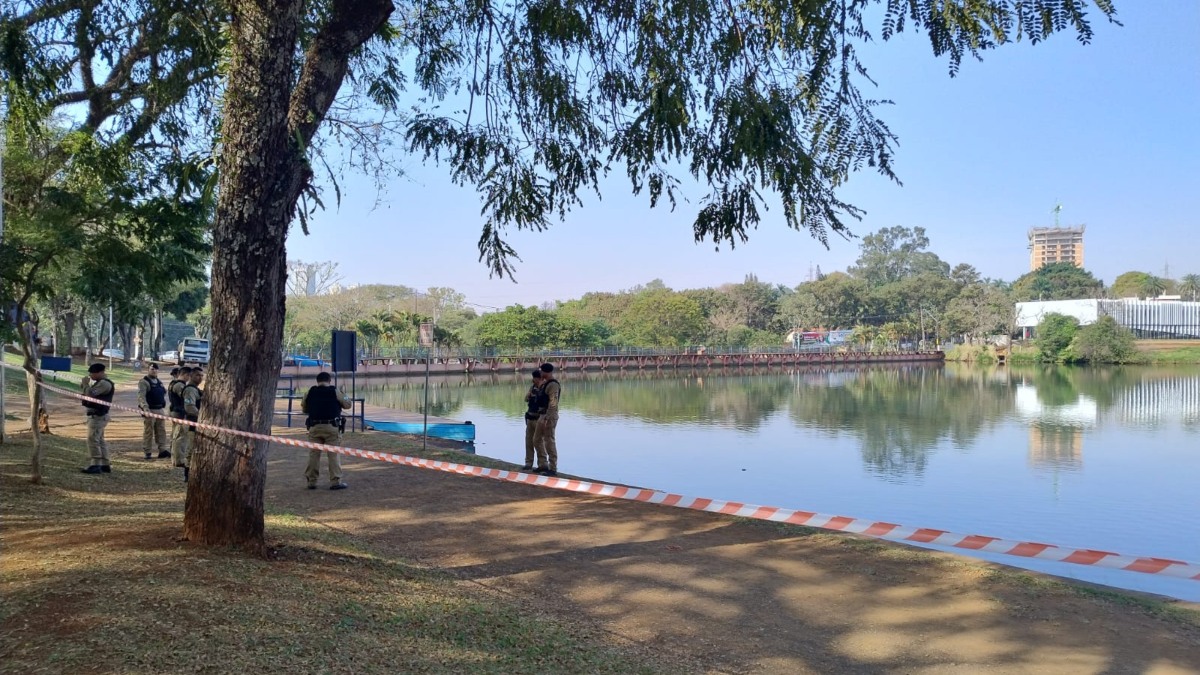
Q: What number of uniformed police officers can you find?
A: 8